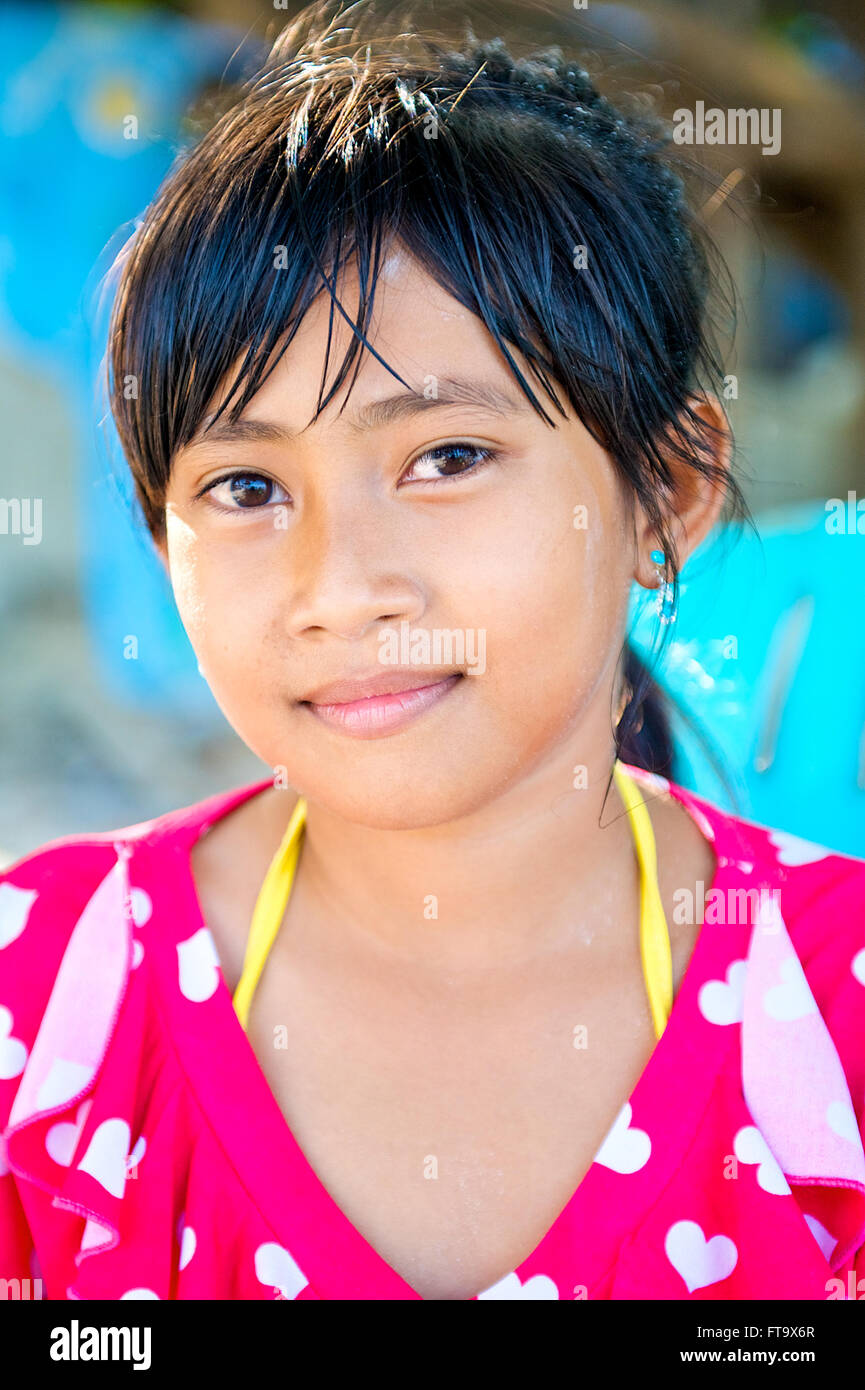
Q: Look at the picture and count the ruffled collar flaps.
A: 2